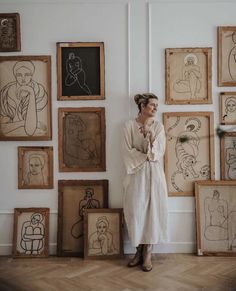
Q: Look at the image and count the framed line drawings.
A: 14